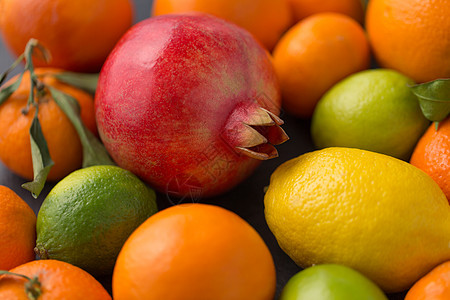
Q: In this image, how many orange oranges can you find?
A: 11